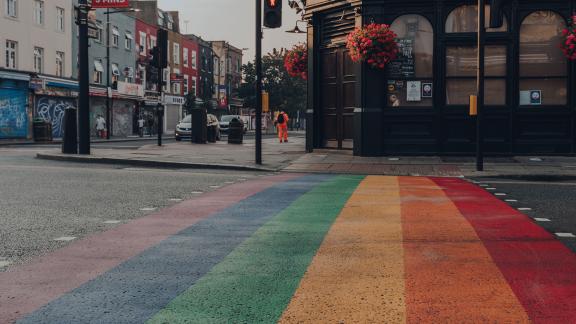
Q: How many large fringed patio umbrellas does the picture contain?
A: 0